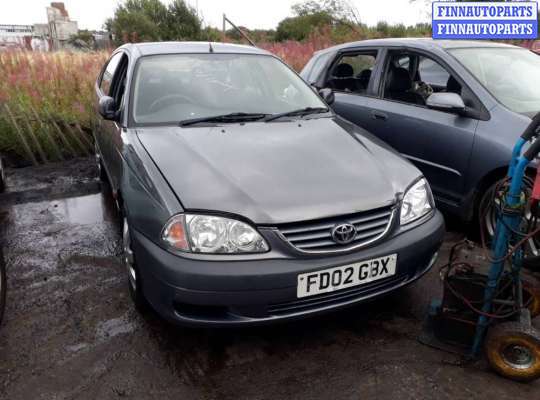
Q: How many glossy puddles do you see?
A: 1